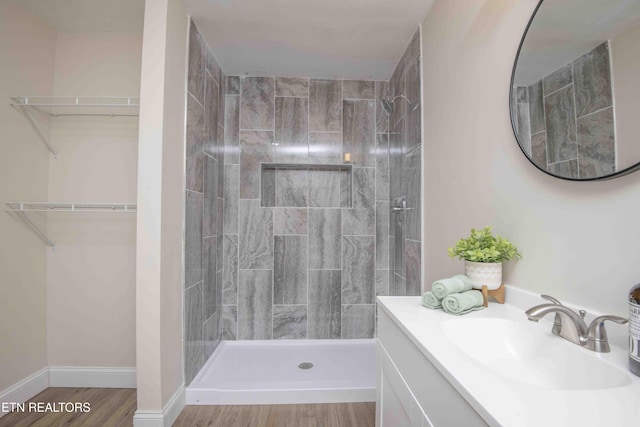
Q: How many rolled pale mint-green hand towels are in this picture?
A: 3